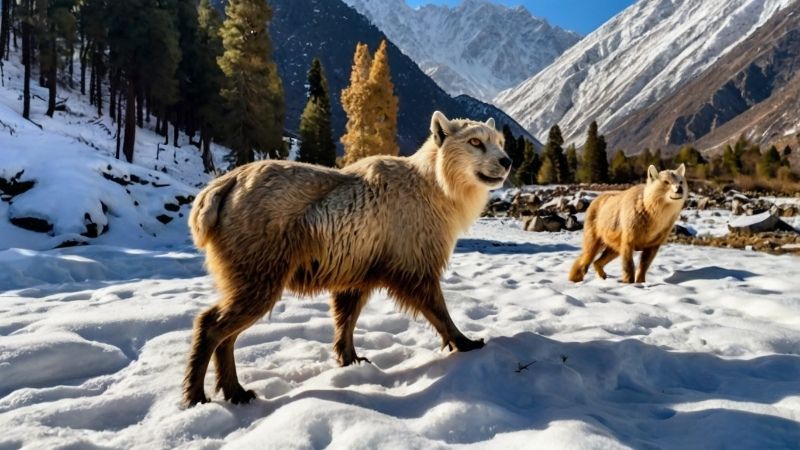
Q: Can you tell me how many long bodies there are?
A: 2